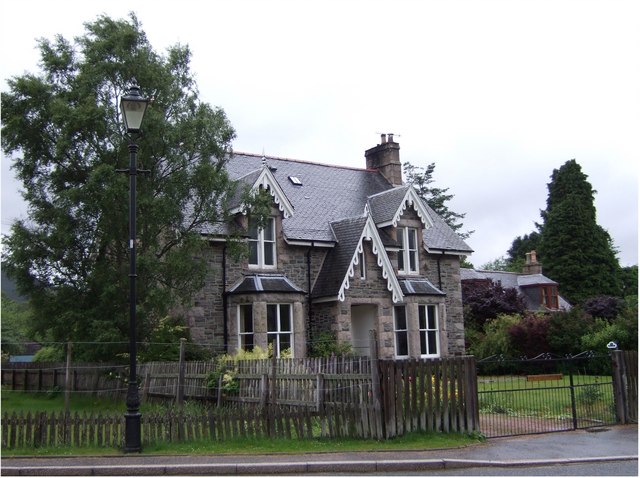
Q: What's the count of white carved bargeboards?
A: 3